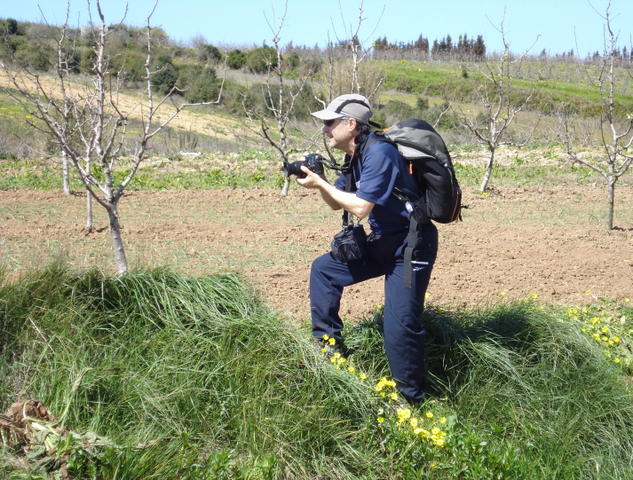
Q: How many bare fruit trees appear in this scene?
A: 7